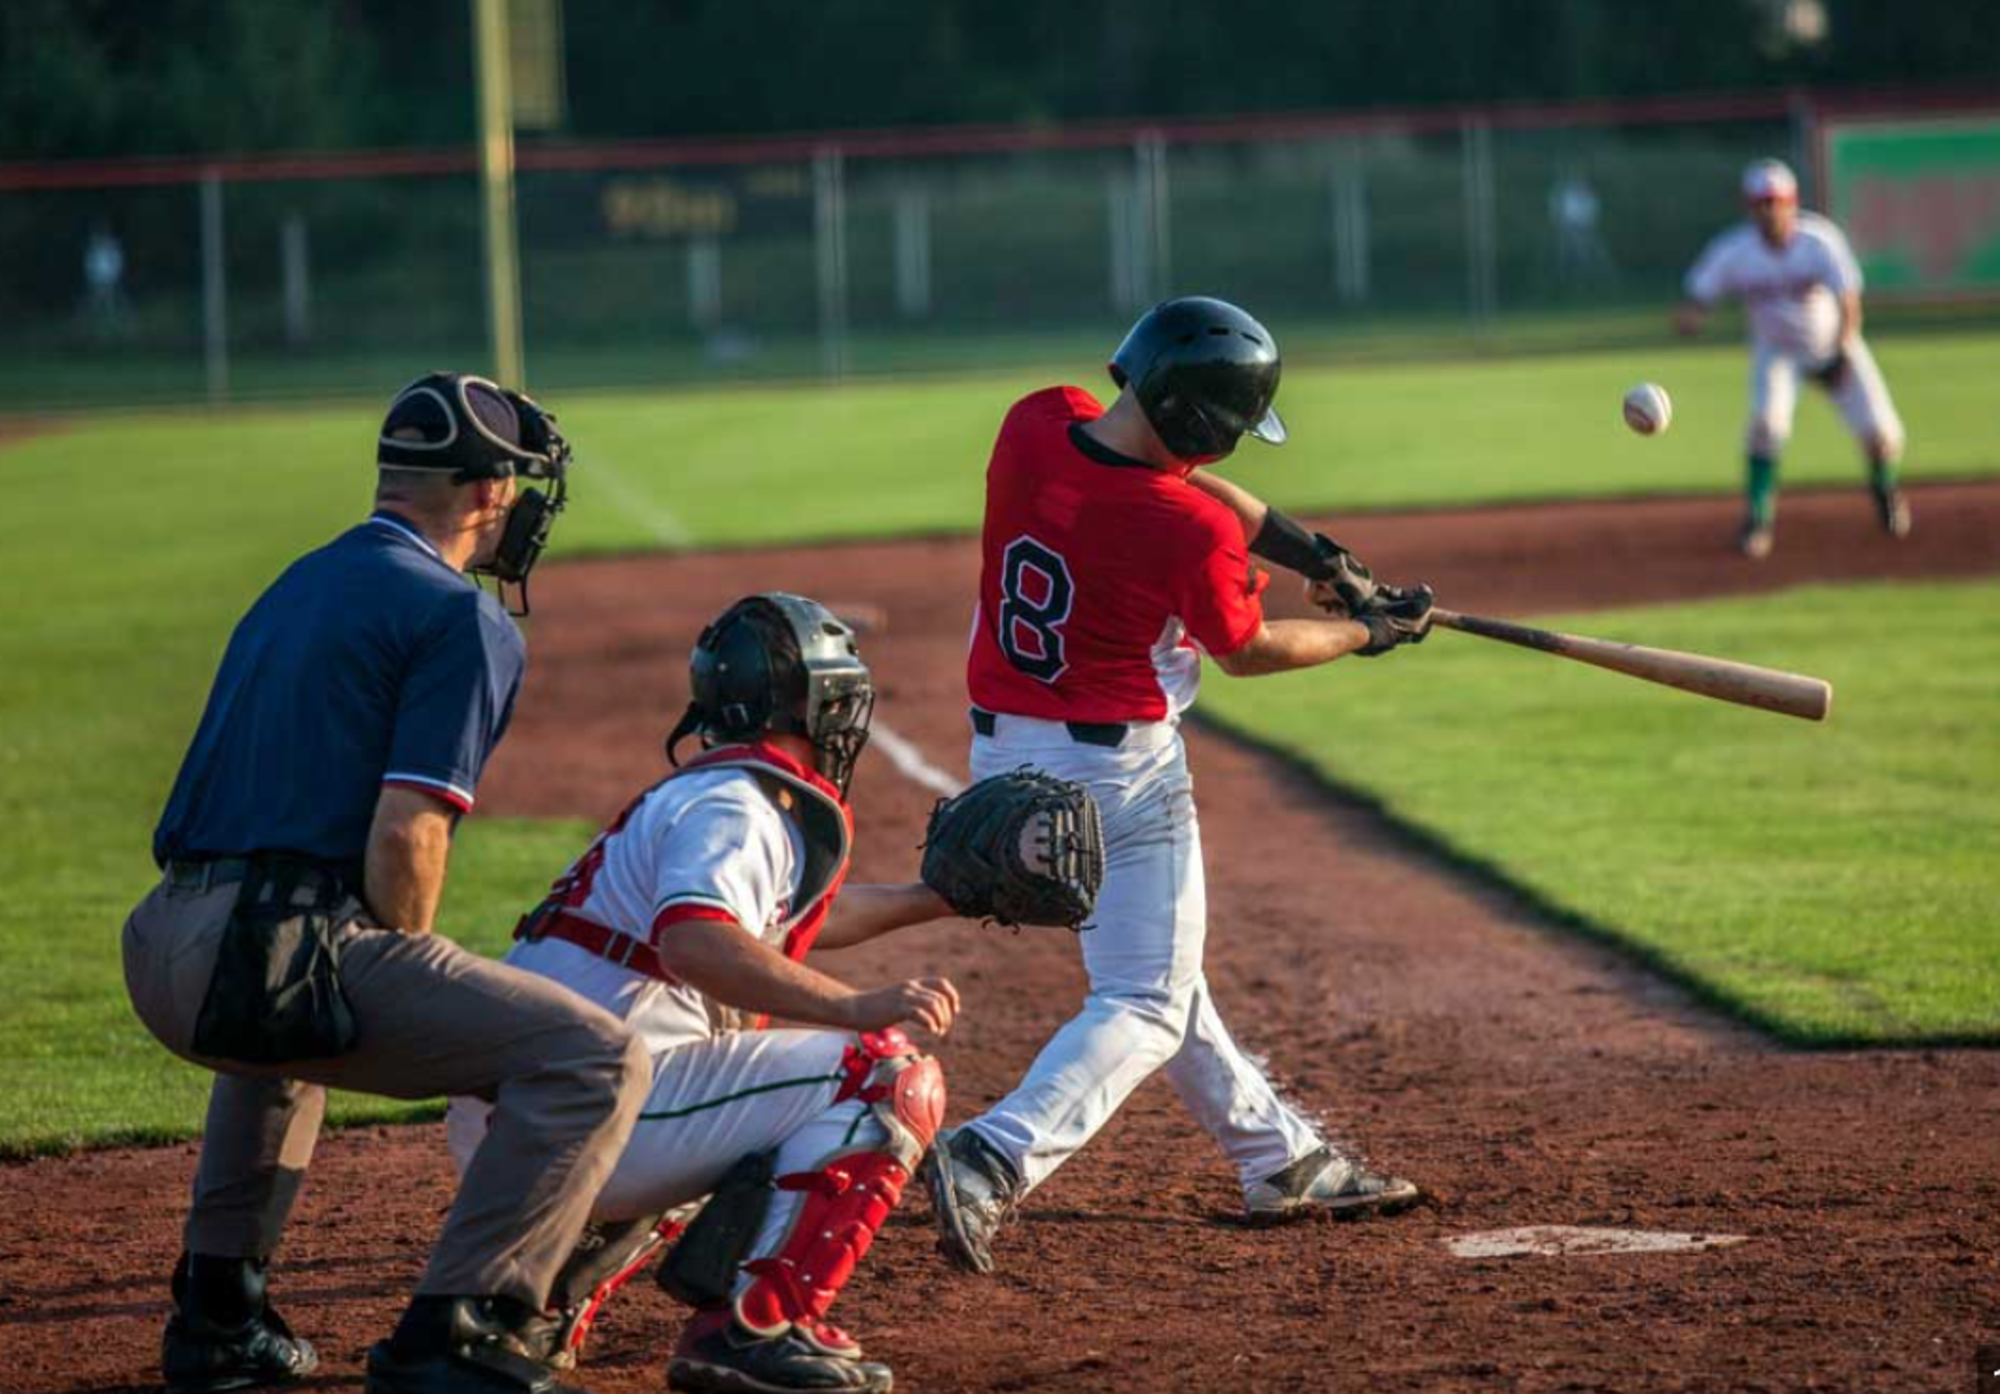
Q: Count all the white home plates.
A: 1